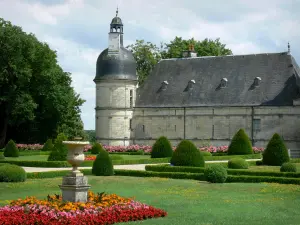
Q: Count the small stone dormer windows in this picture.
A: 4